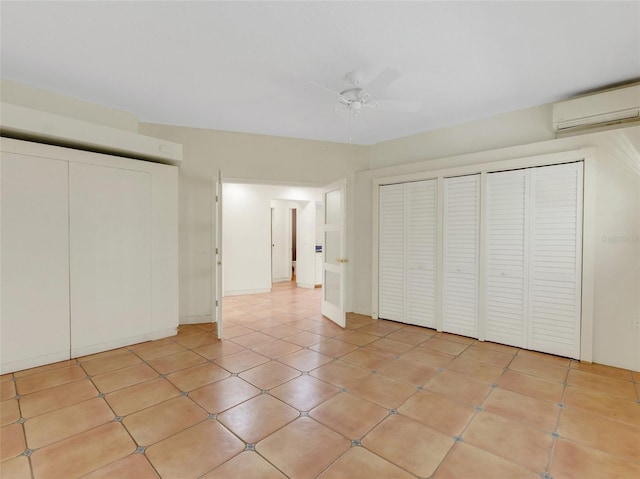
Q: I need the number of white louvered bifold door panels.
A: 5